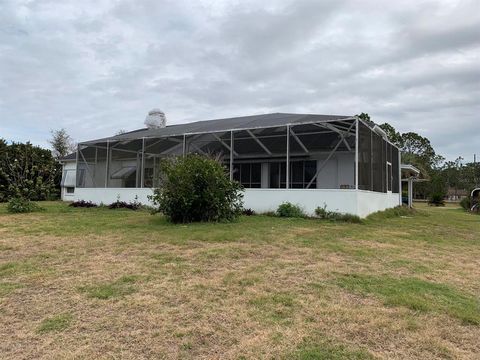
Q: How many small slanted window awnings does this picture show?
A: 2